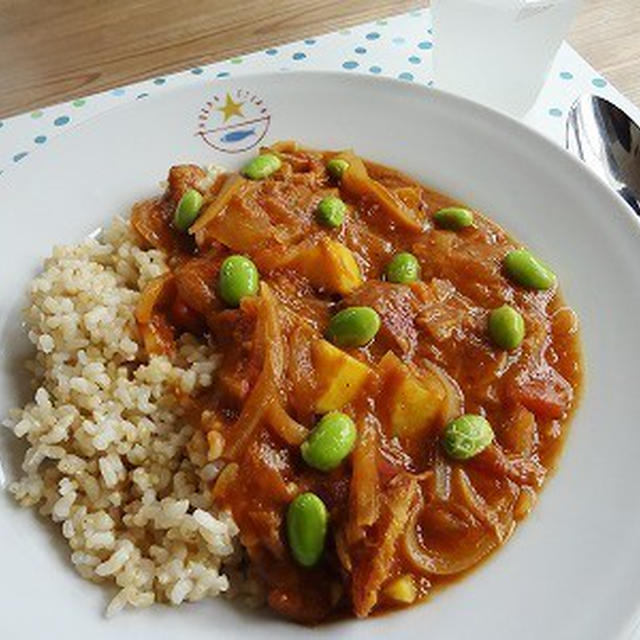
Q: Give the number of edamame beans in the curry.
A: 13